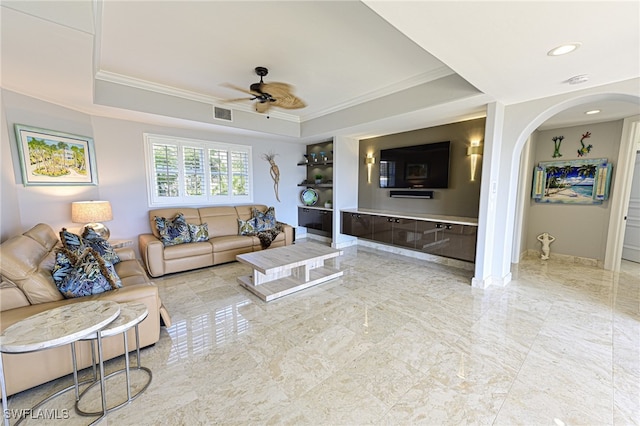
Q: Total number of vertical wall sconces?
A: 2